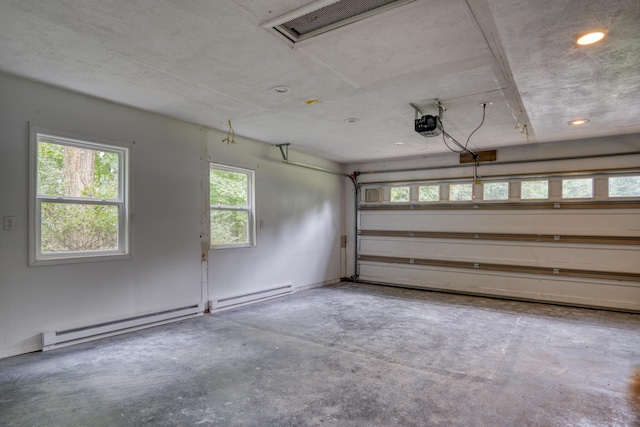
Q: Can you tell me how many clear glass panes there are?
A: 11